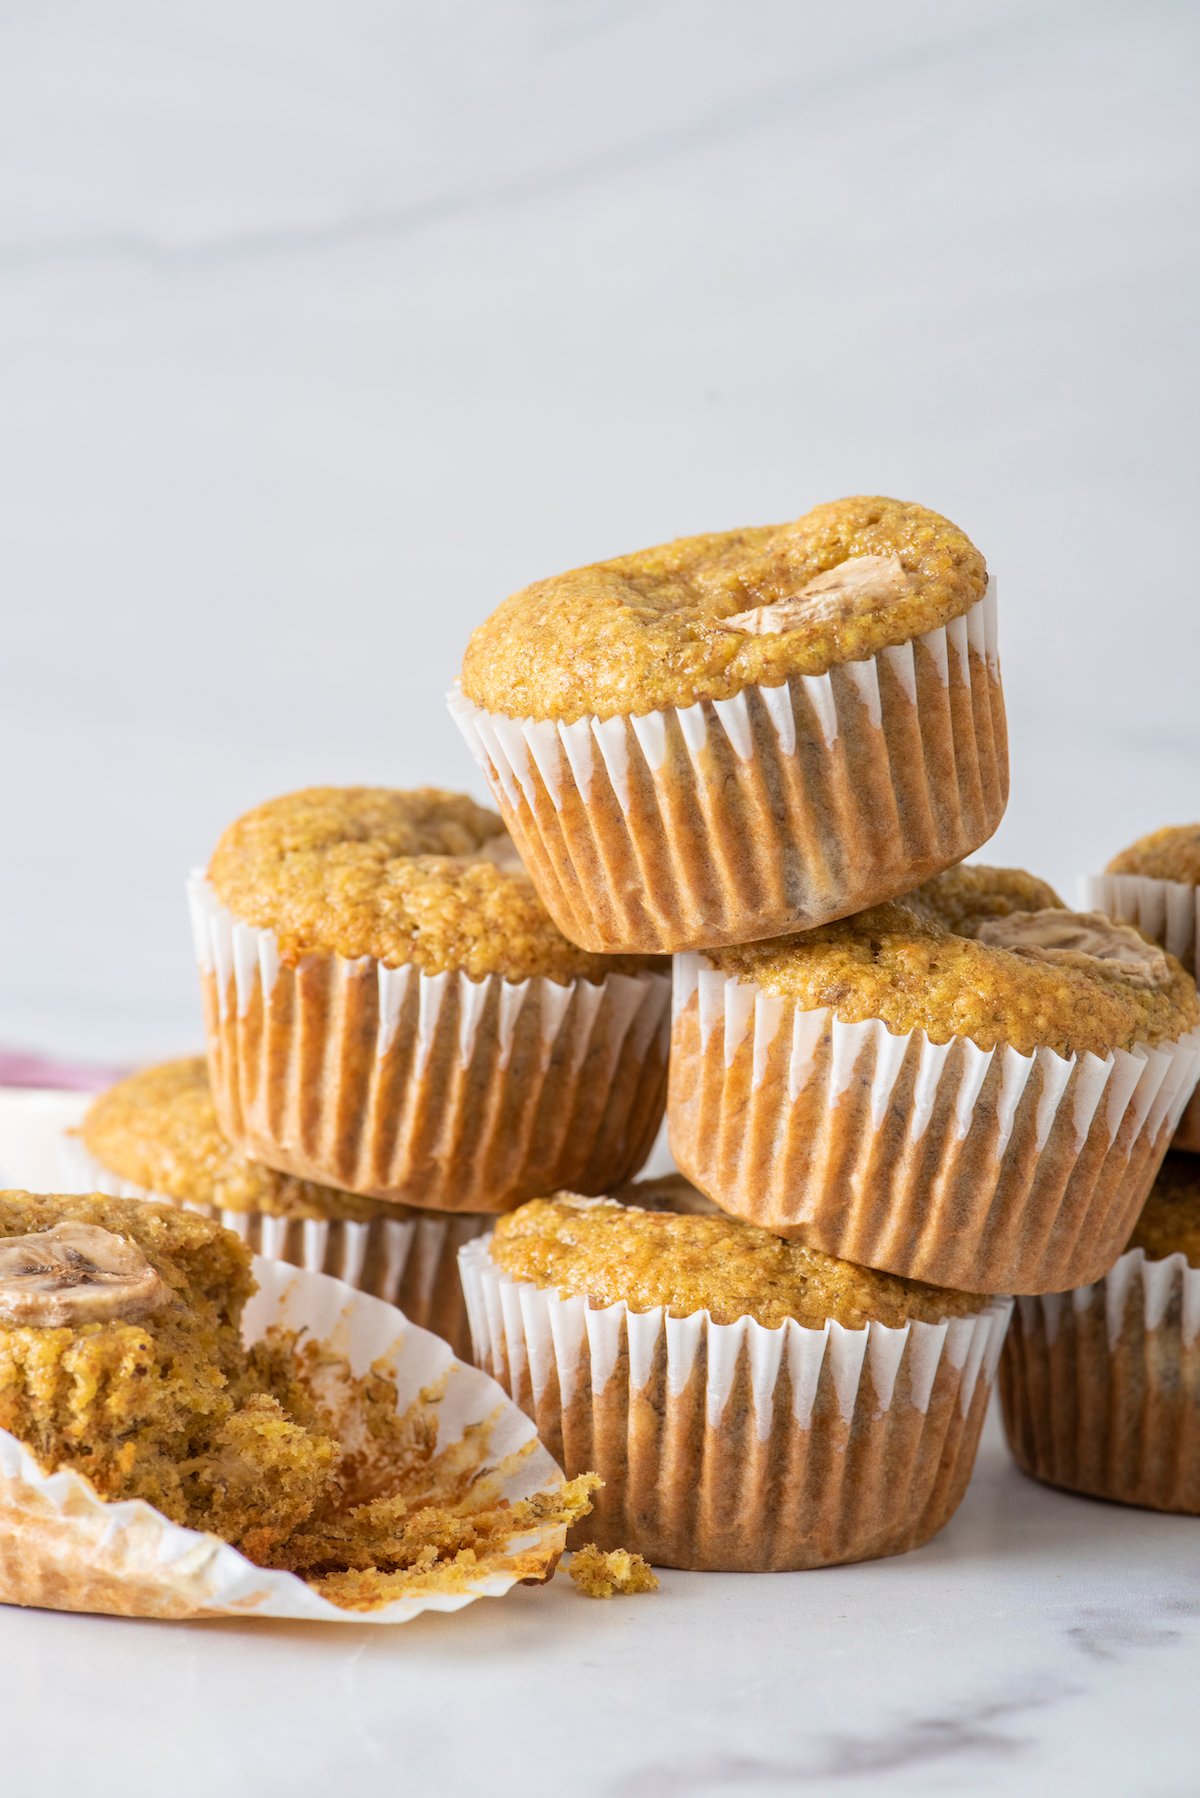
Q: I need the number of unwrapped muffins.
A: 1